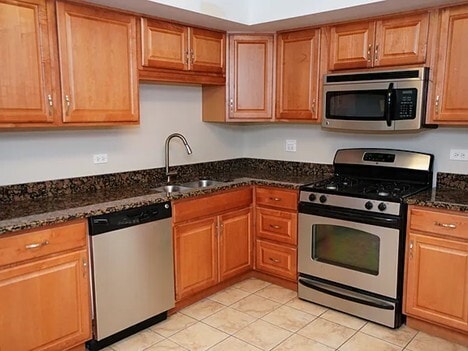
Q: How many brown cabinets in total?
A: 13